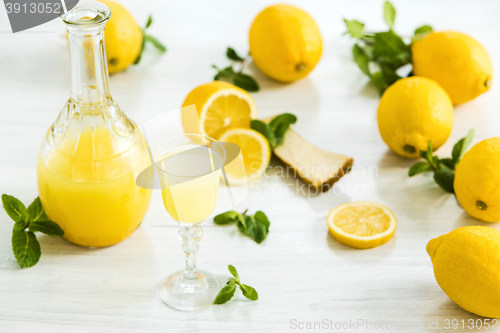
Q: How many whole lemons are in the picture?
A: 6